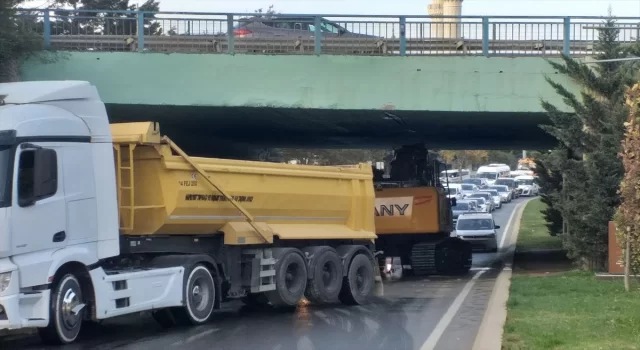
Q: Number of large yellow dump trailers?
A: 1